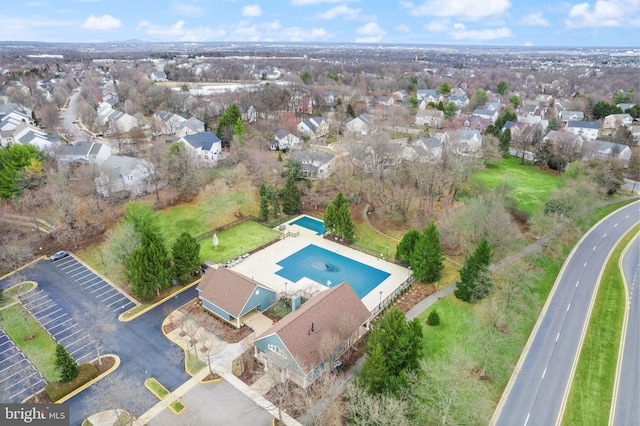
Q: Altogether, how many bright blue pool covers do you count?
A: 2